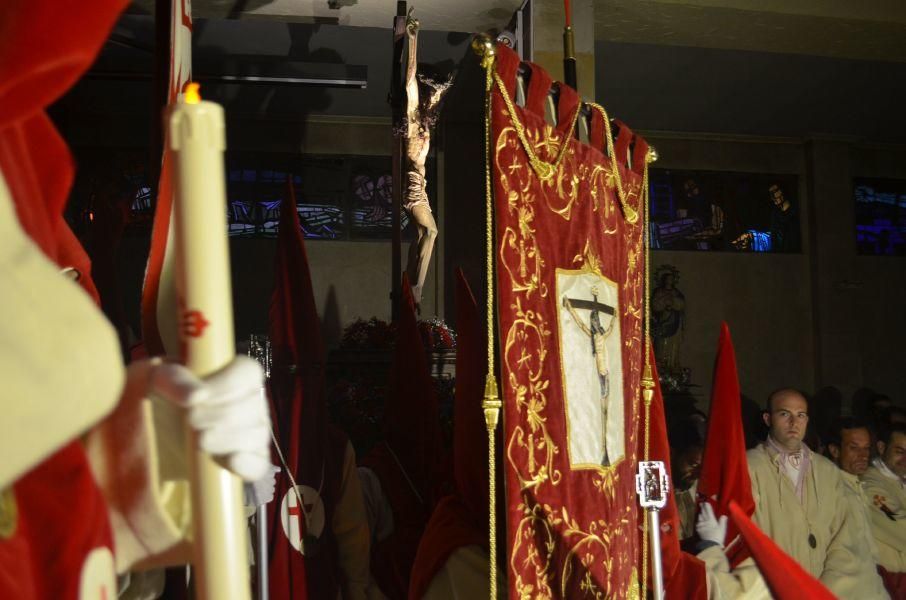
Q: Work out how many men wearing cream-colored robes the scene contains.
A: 3